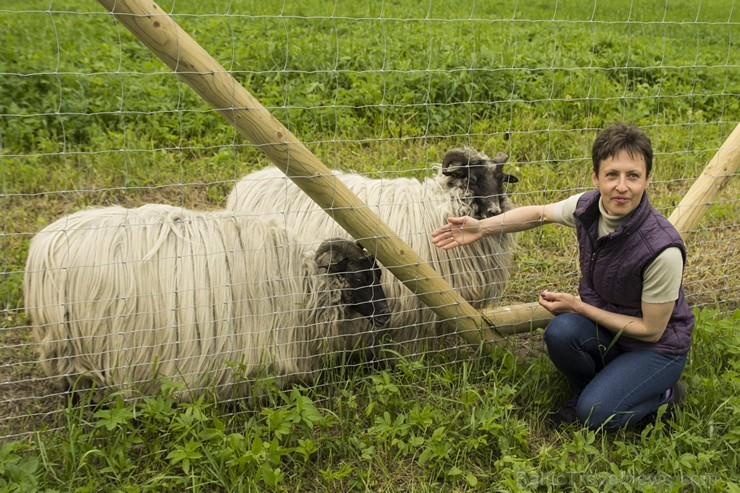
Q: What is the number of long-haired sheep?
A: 2